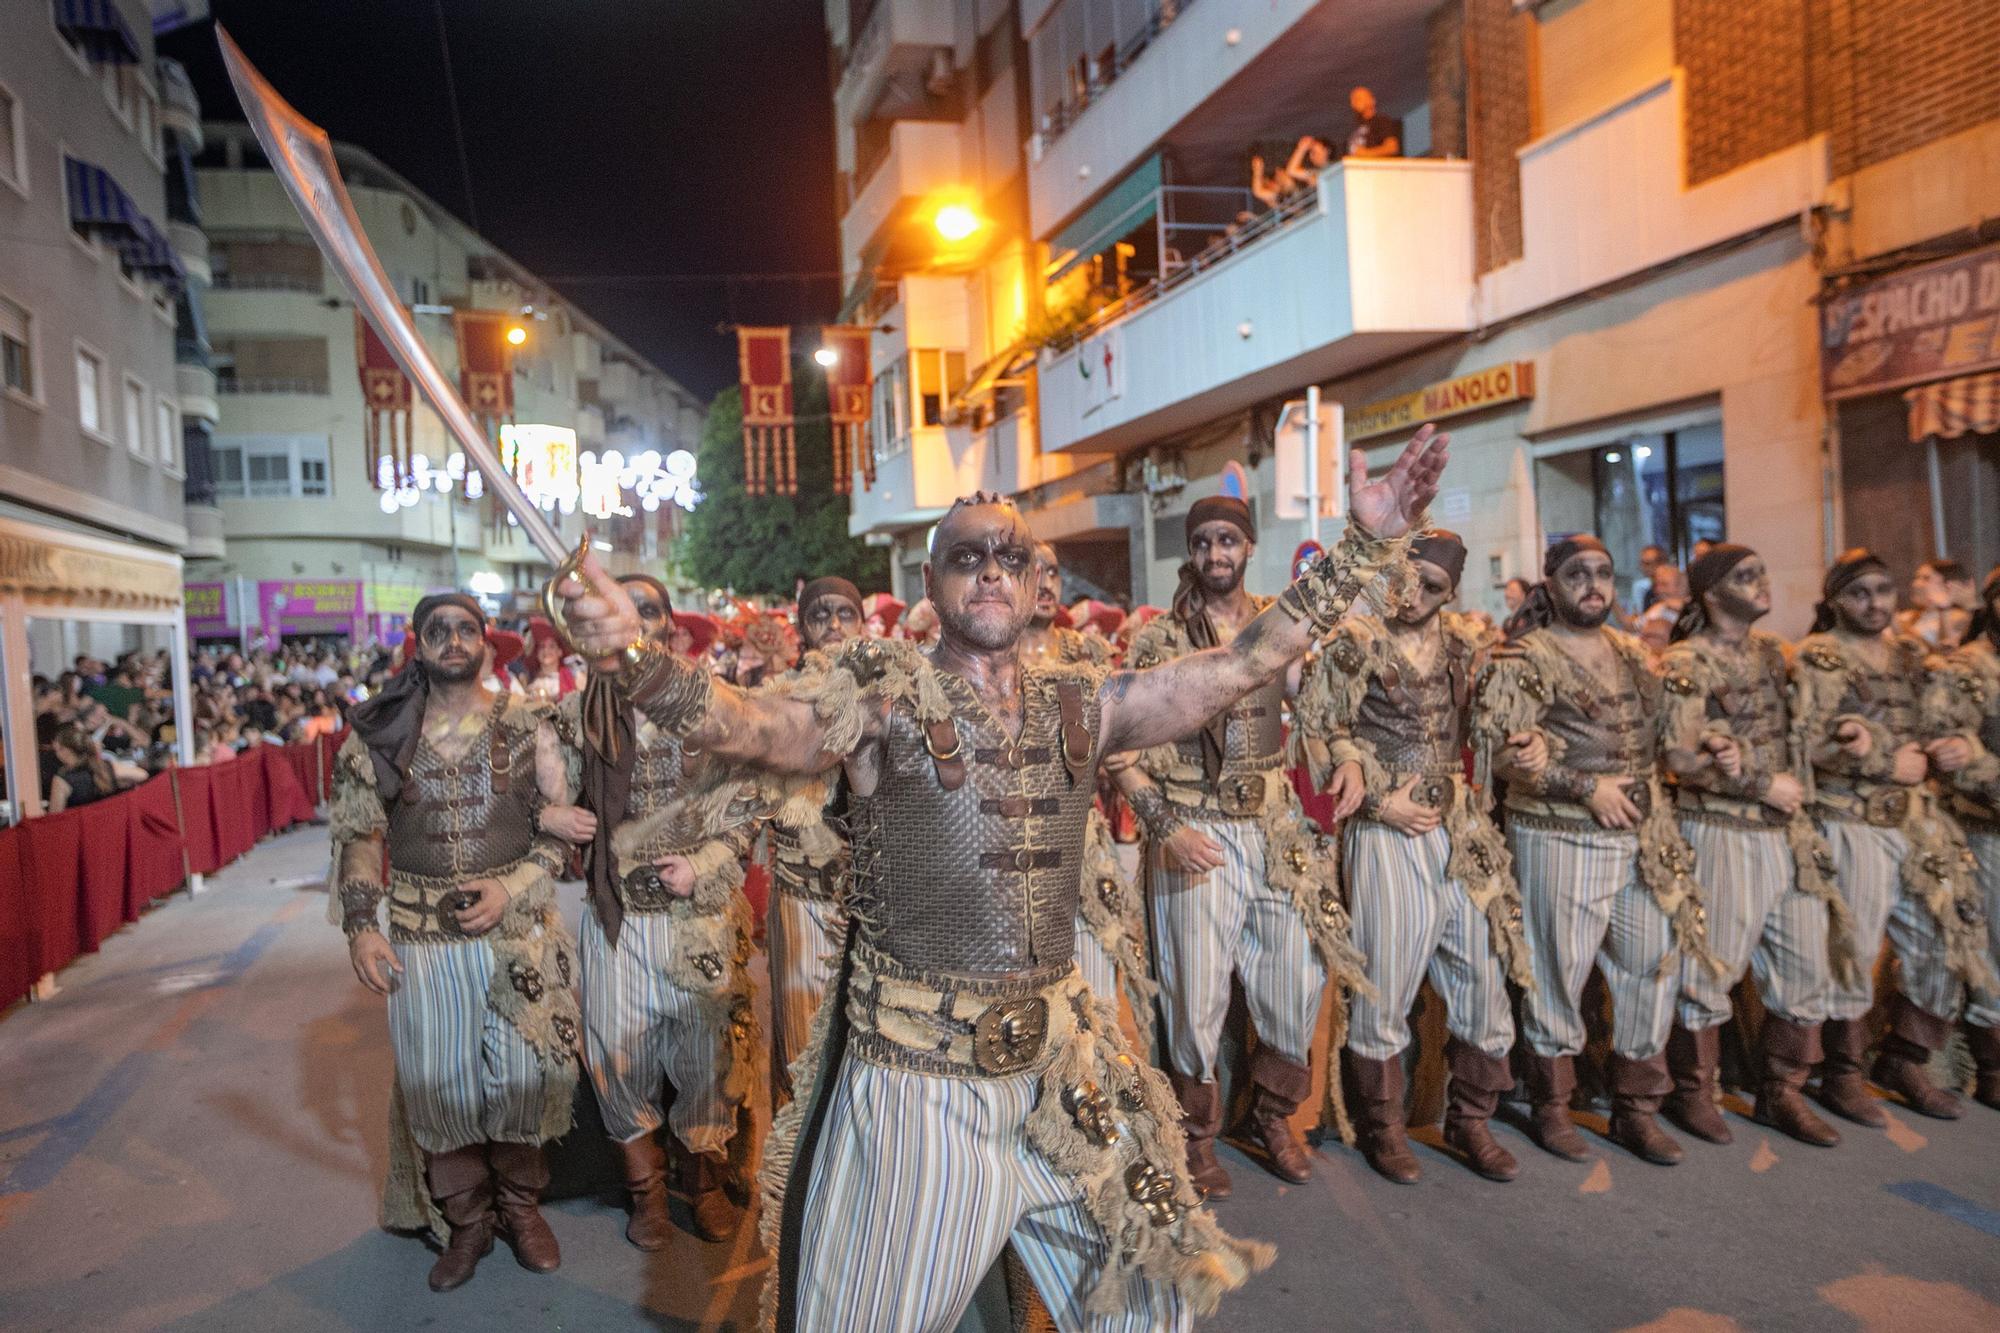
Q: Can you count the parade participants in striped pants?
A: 11